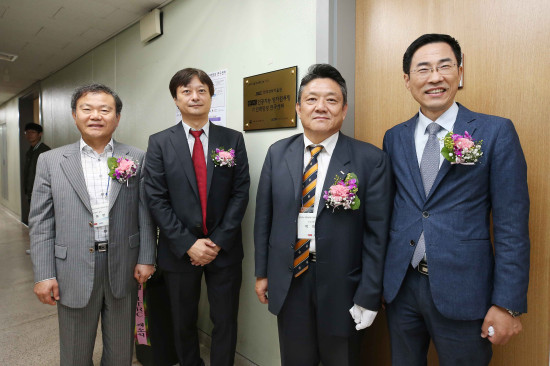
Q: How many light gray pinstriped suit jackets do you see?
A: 1